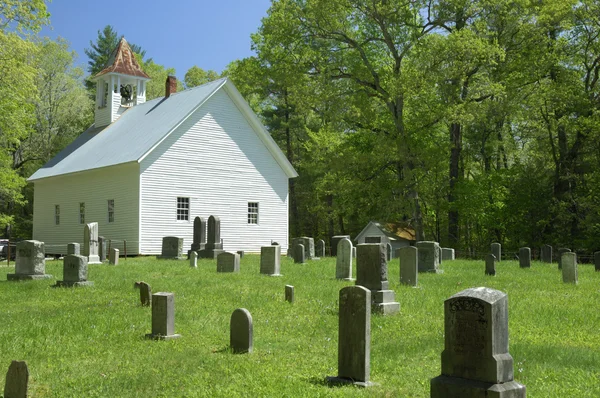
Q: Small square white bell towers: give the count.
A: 1